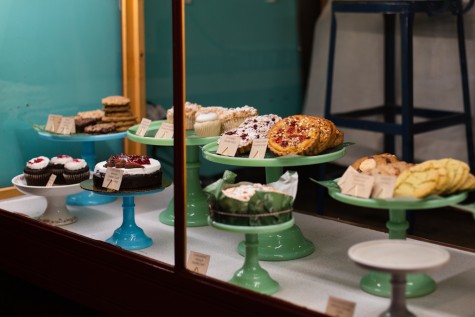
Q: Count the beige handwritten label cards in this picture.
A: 13